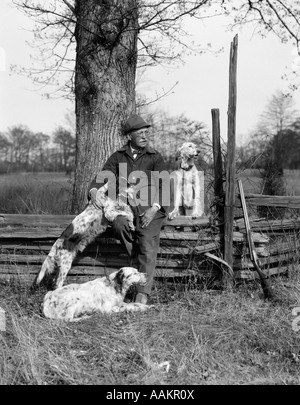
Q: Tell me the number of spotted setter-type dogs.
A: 3